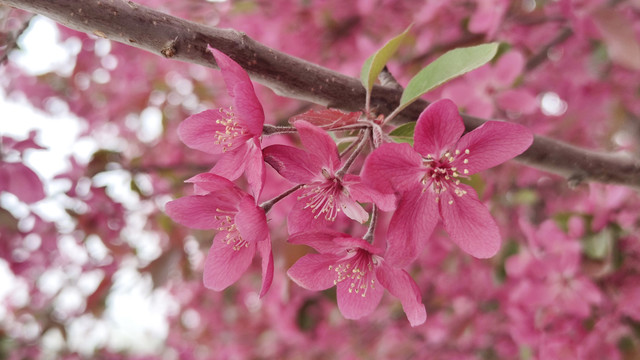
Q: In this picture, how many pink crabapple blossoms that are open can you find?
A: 5